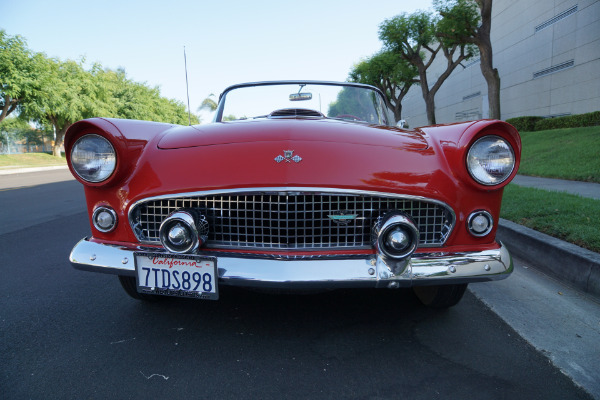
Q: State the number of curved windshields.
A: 1